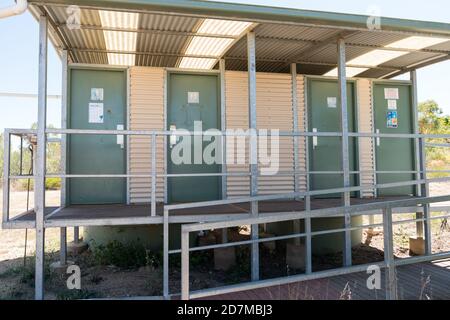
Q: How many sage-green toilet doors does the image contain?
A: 4